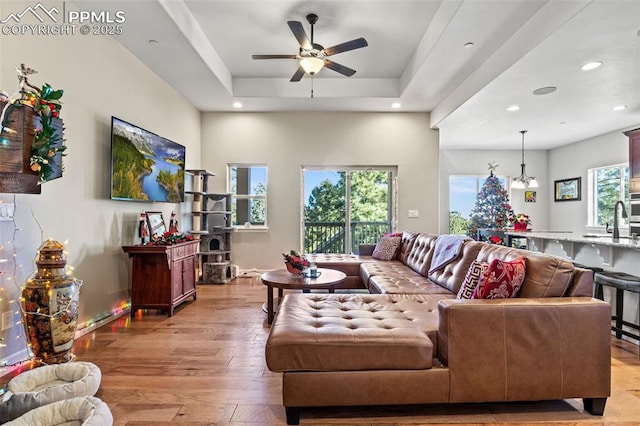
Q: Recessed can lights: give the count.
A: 5